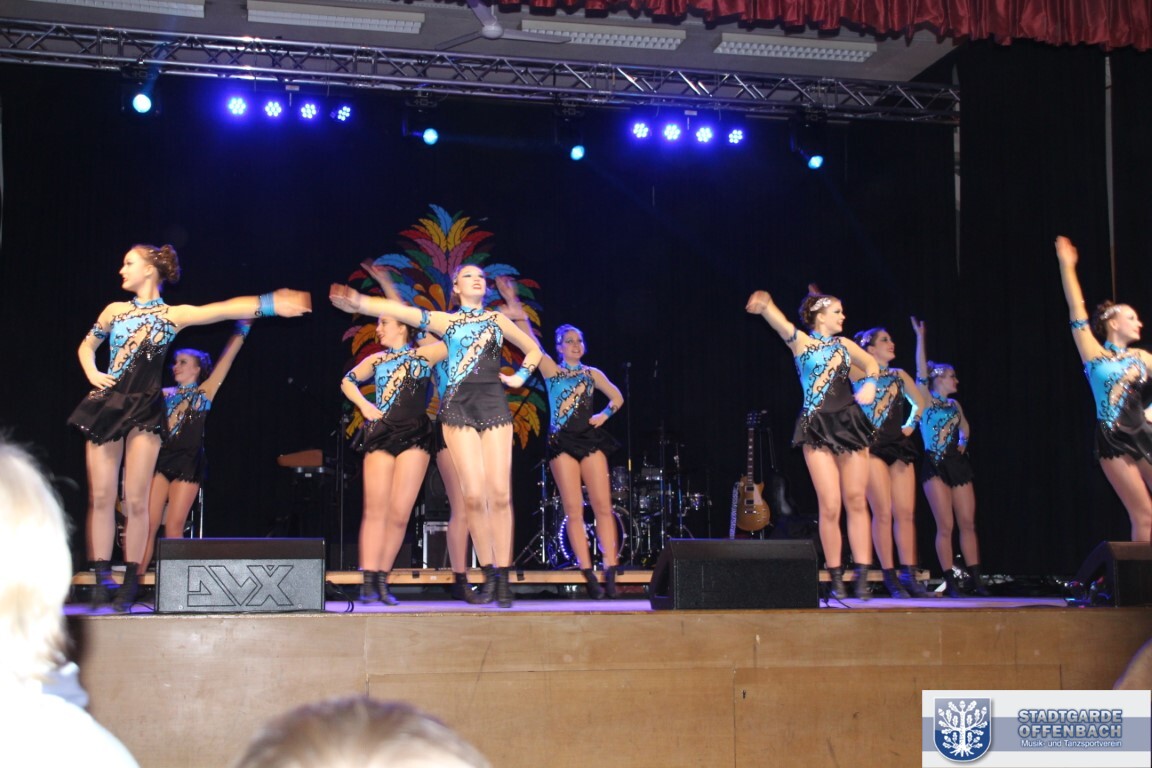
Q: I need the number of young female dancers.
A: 10